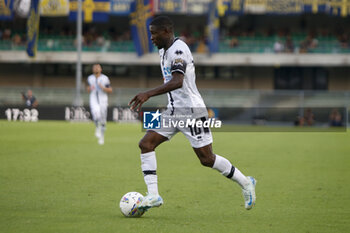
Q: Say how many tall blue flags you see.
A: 3